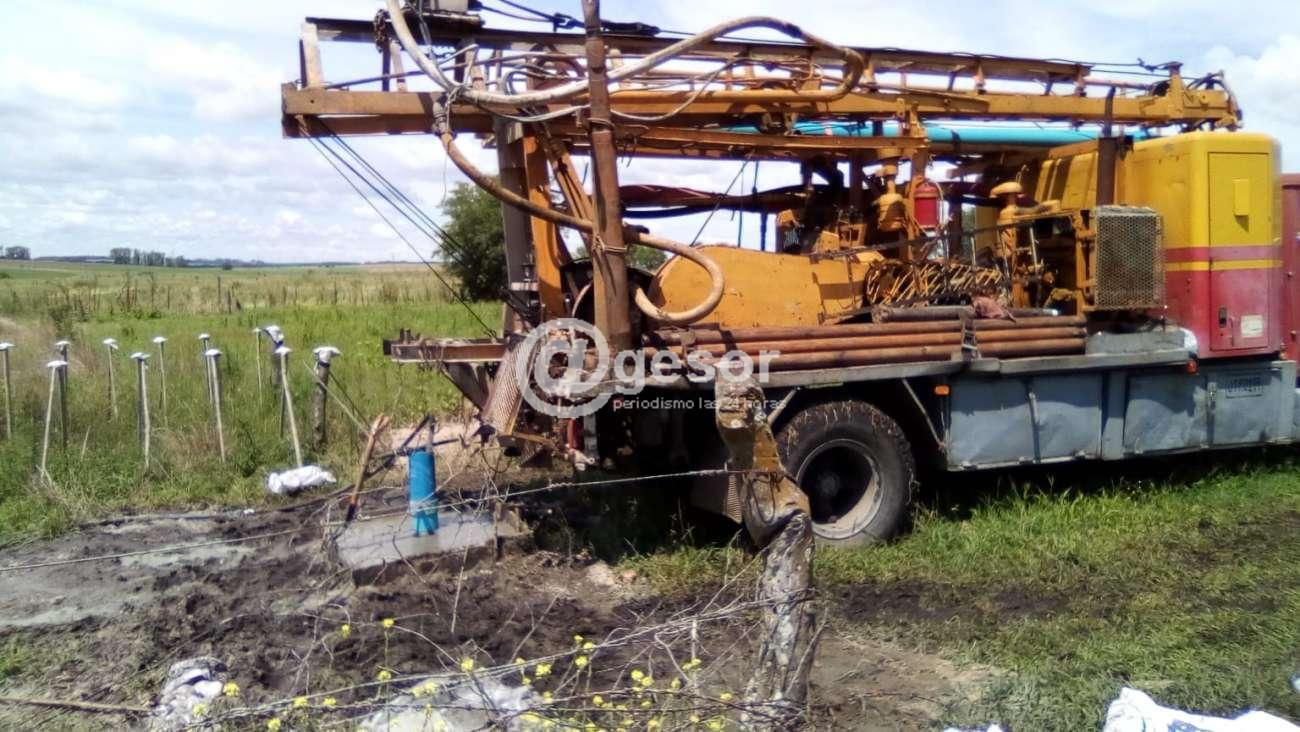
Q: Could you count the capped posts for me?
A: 12